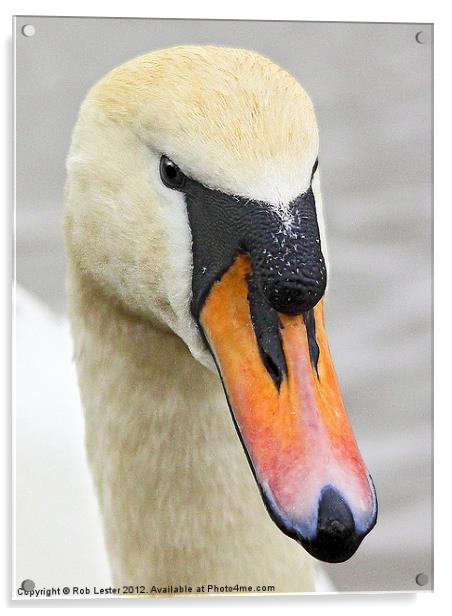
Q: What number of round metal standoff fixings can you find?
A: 4